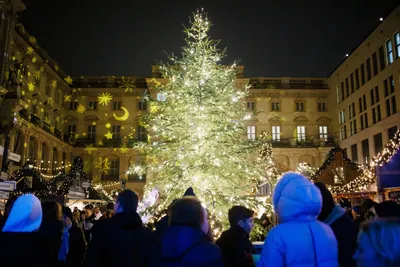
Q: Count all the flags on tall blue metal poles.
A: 0